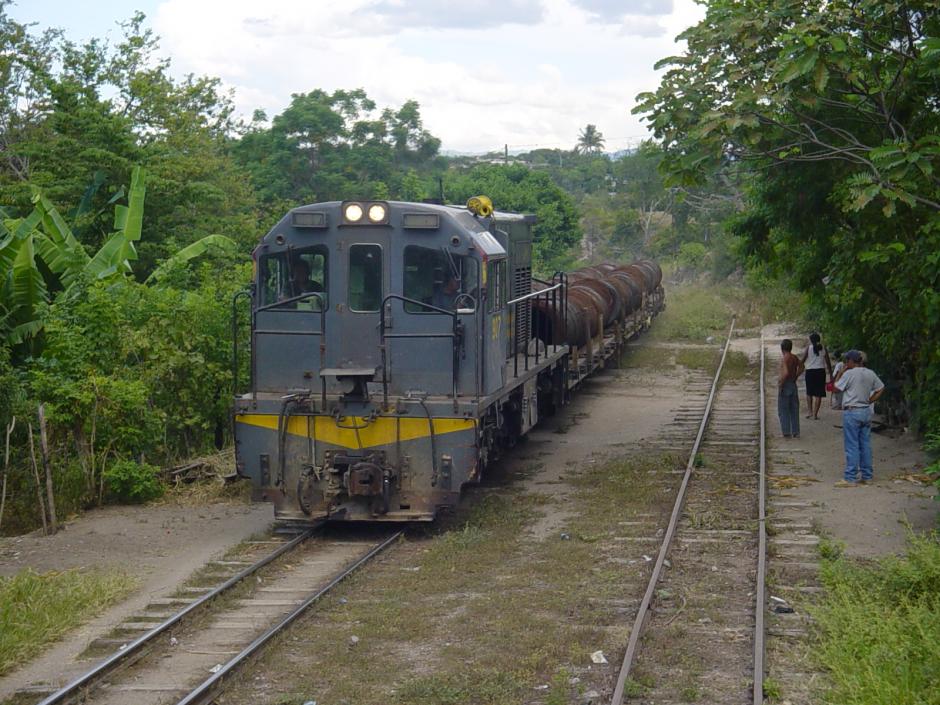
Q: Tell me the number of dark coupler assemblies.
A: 1